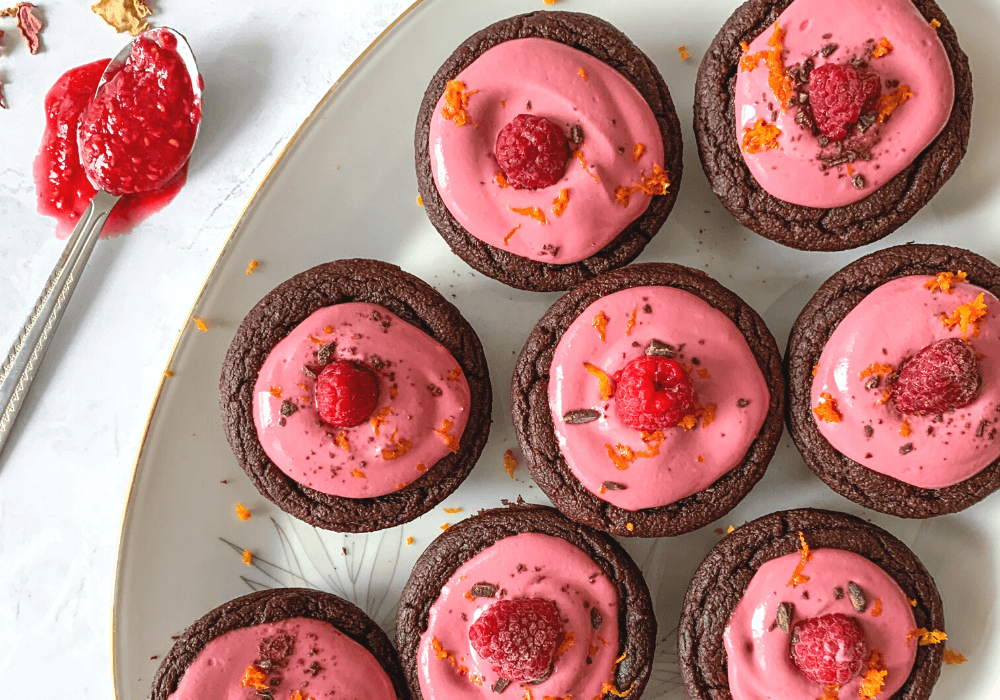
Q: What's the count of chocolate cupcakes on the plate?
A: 8